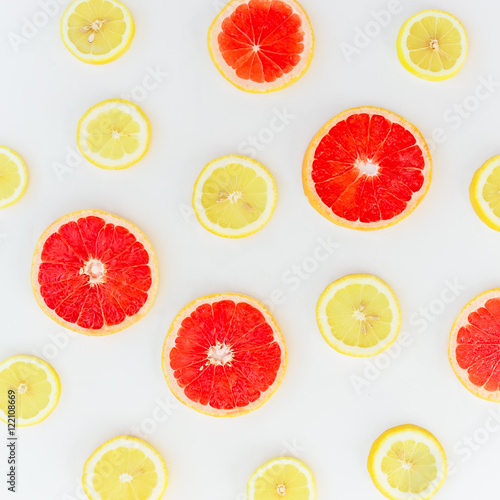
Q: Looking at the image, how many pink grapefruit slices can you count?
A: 5